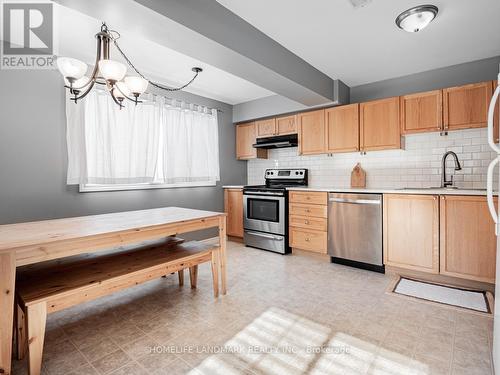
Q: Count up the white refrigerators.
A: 1